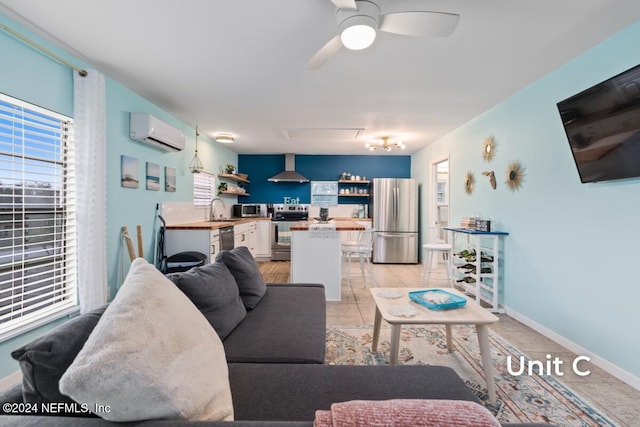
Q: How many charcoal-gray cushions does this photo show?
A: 3